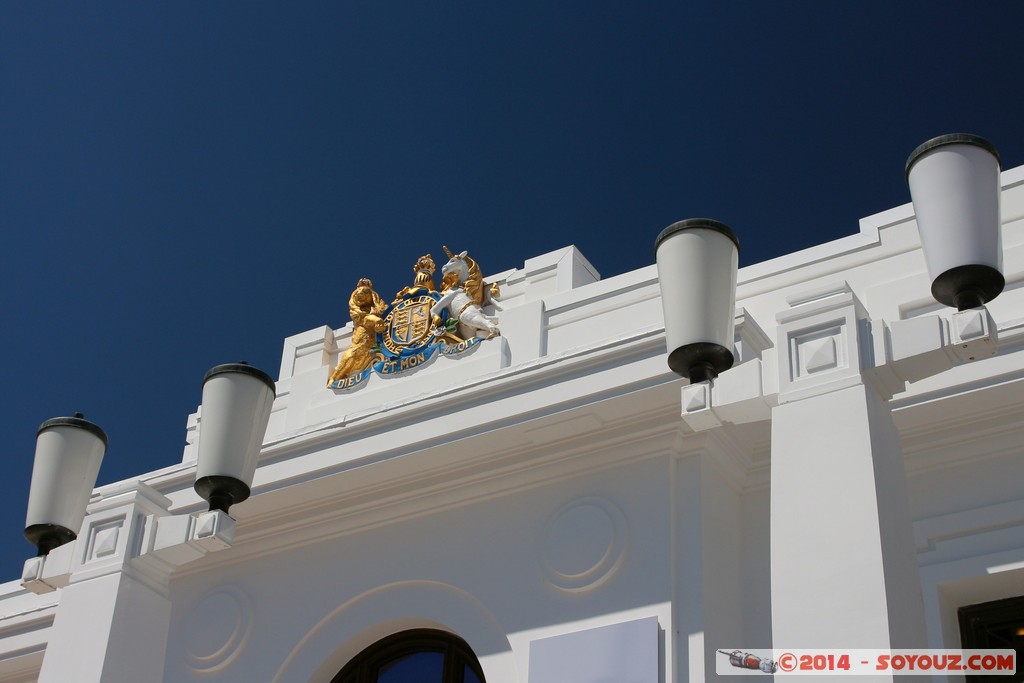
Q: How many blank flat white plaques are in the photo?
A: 1